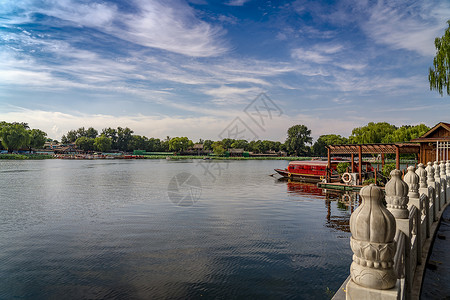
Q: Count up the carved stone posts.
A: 8